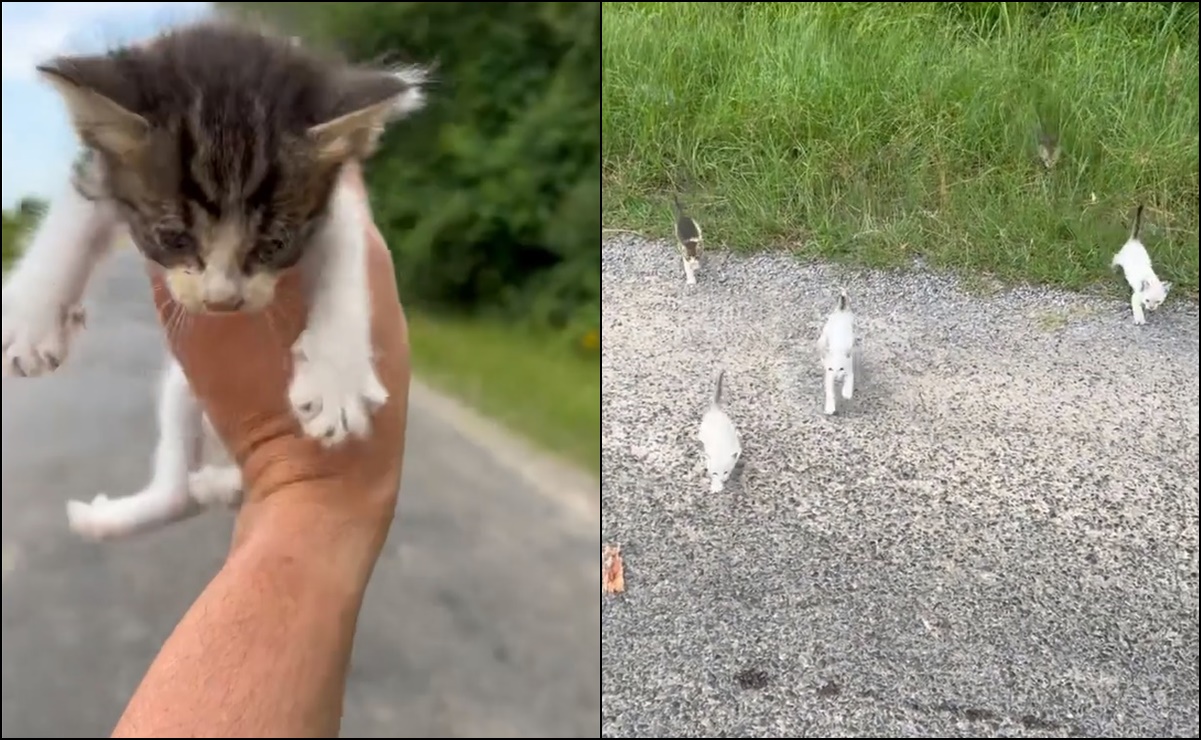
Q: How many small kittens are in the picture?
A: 6